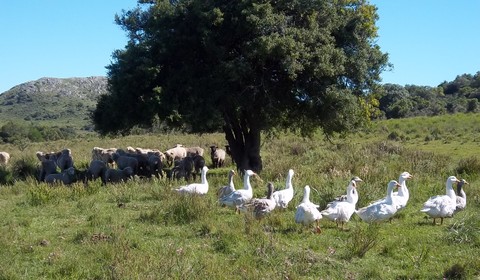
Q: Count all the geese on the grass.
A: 12